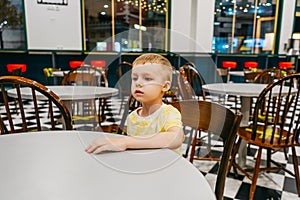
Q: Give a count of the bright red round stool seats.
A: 6